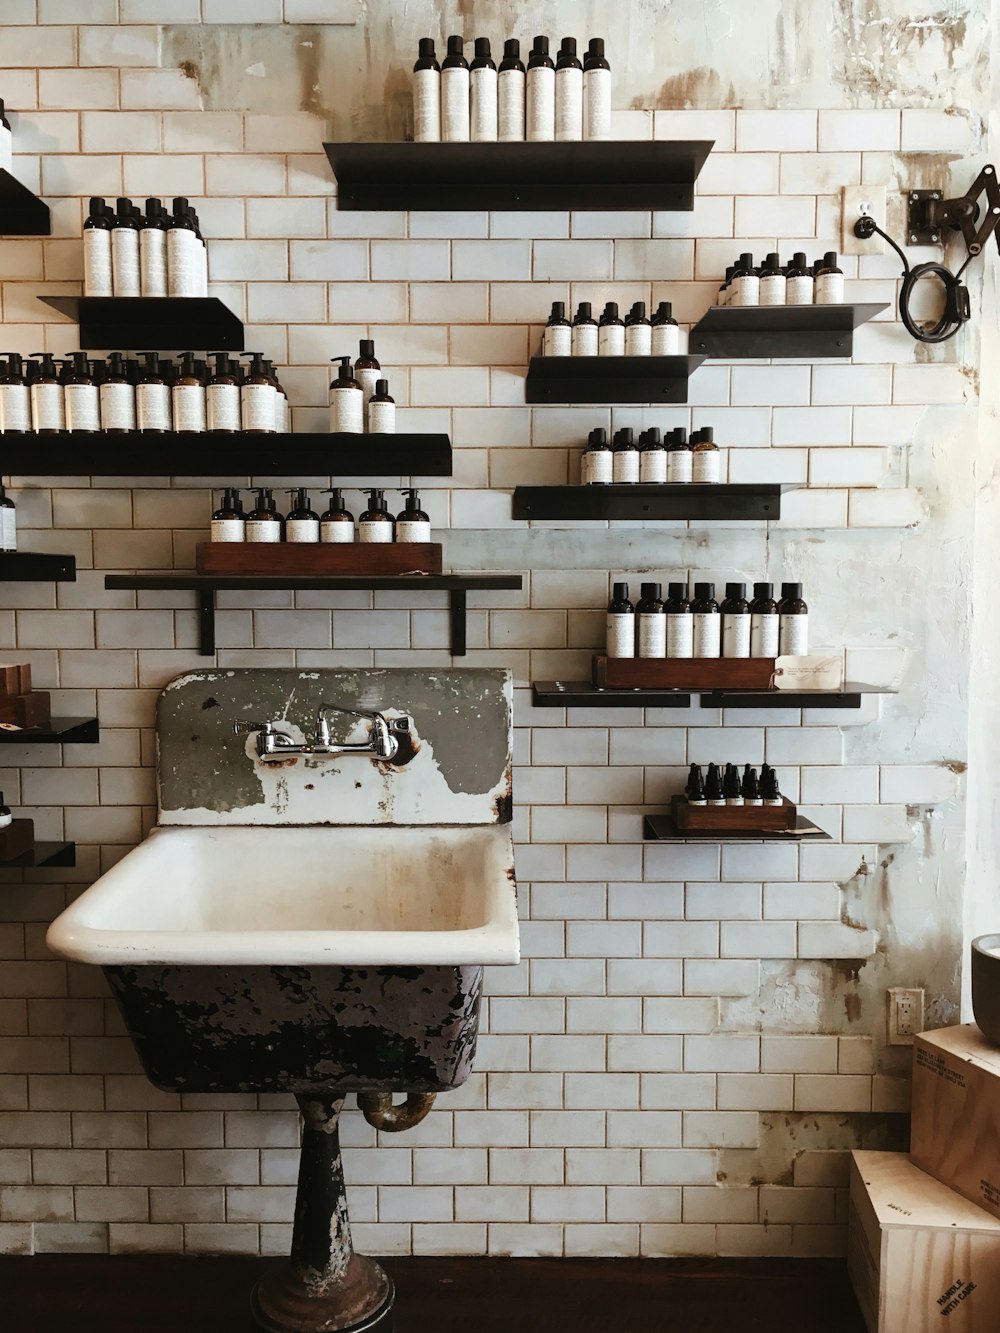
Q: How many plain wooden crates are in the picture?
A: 2